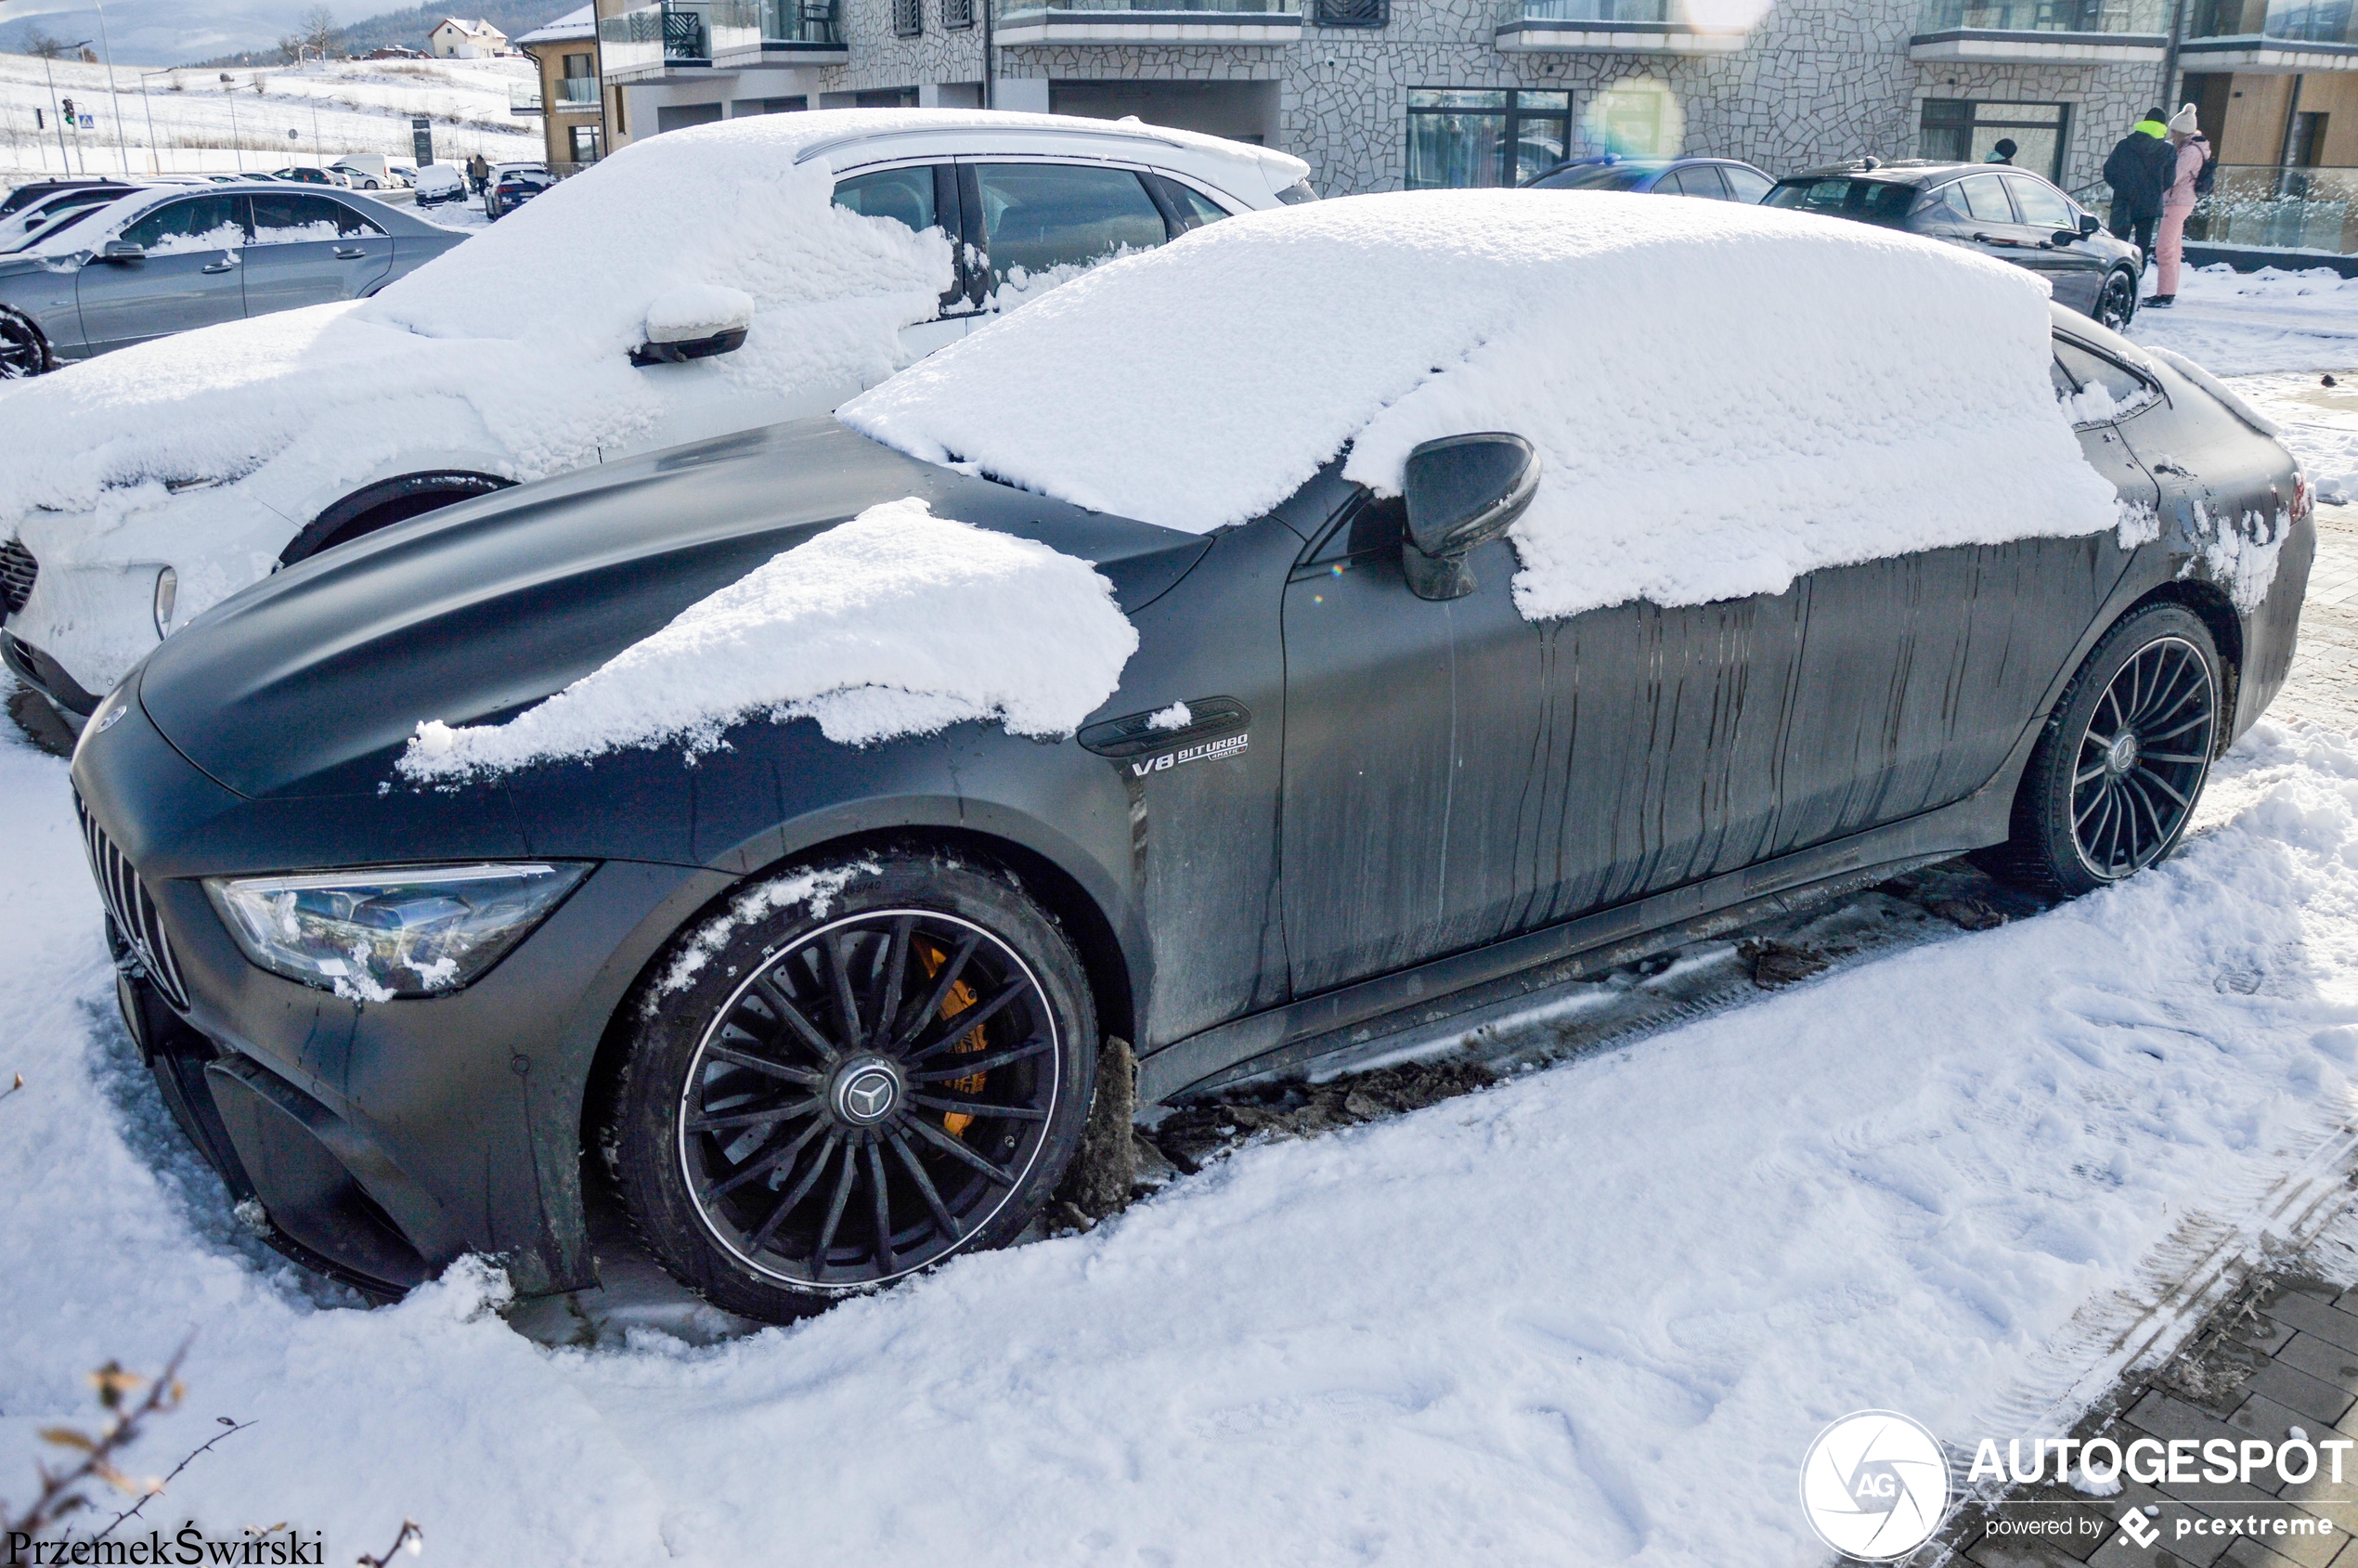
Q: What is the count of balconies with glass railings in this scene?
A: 8